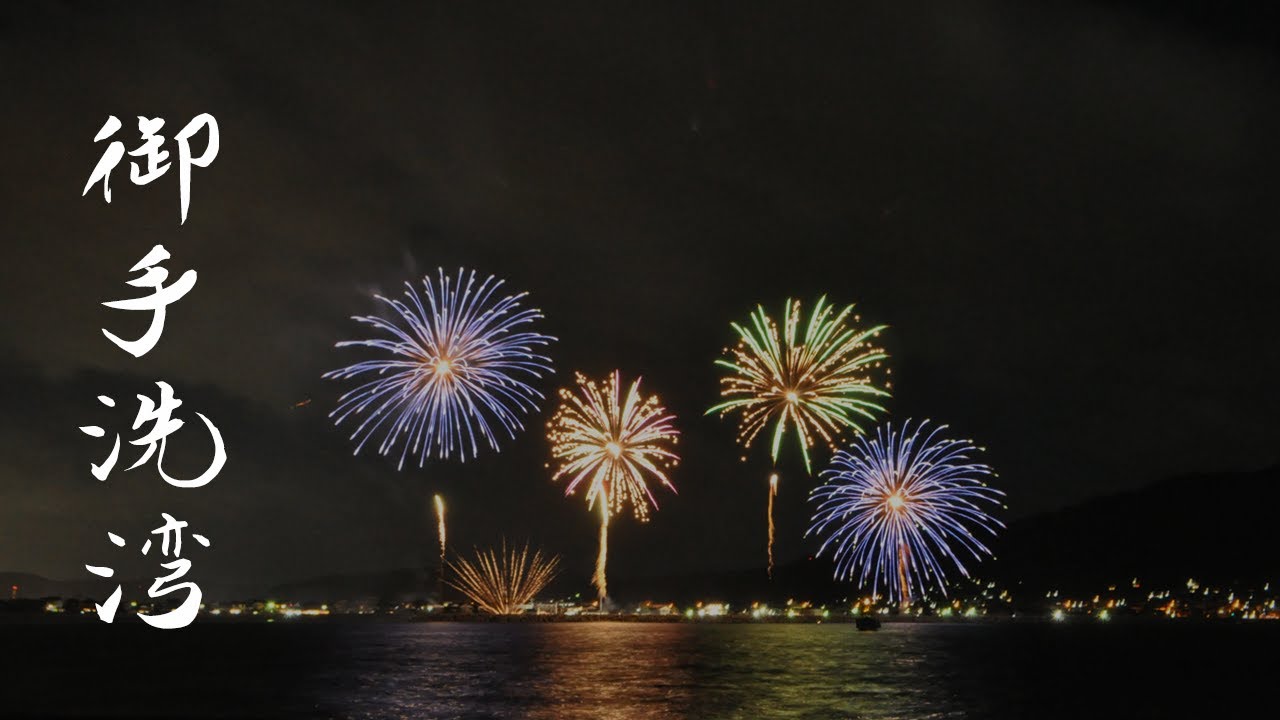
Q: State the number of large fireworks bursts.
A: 4